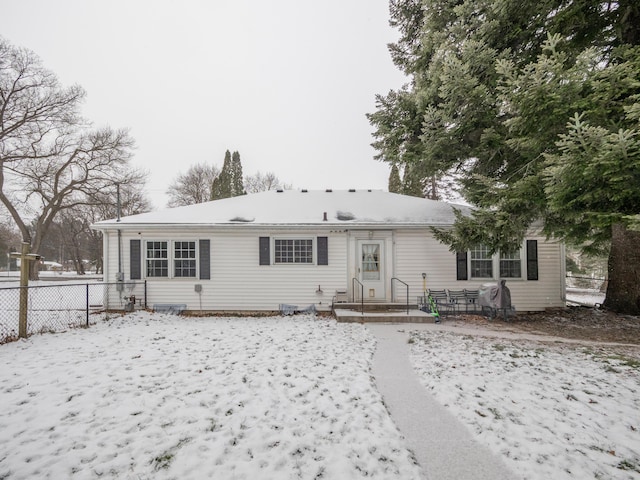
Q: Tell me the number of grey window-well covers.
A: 2